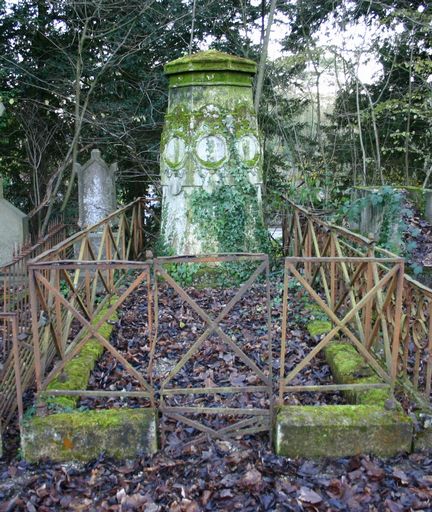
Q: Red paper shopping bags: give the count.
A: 0